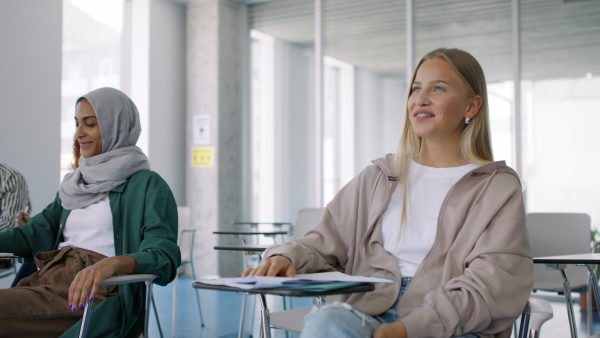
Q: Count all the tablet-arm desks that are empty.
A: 4